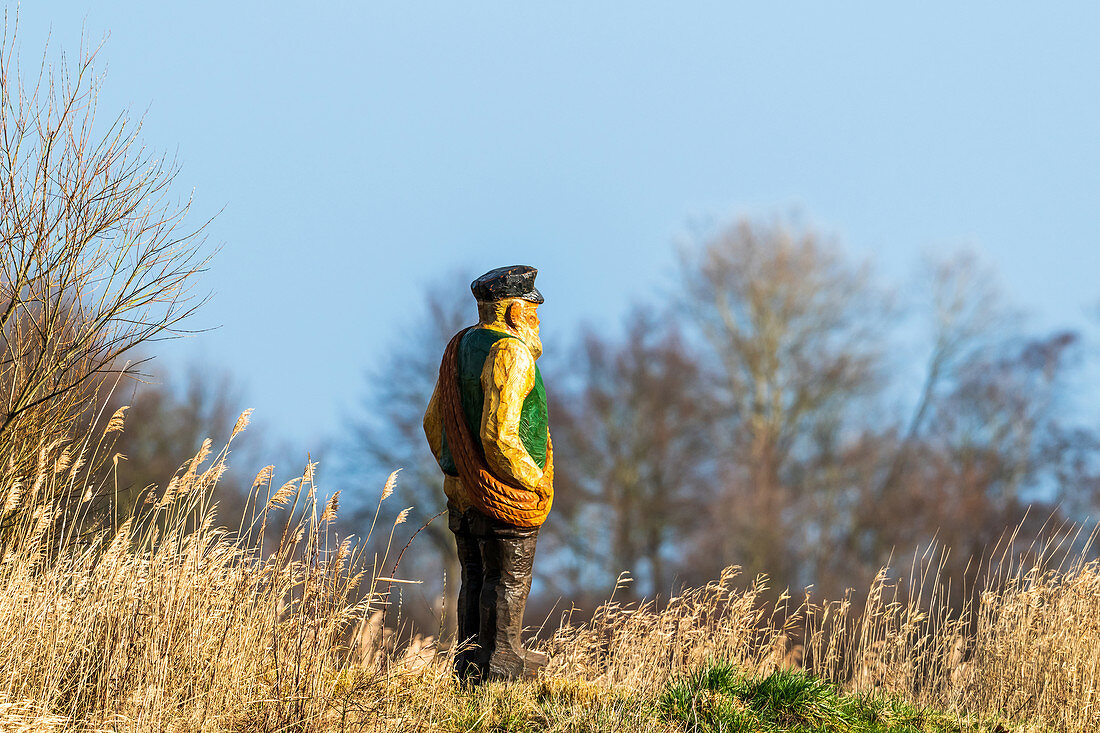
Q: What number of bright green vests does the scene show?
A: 1